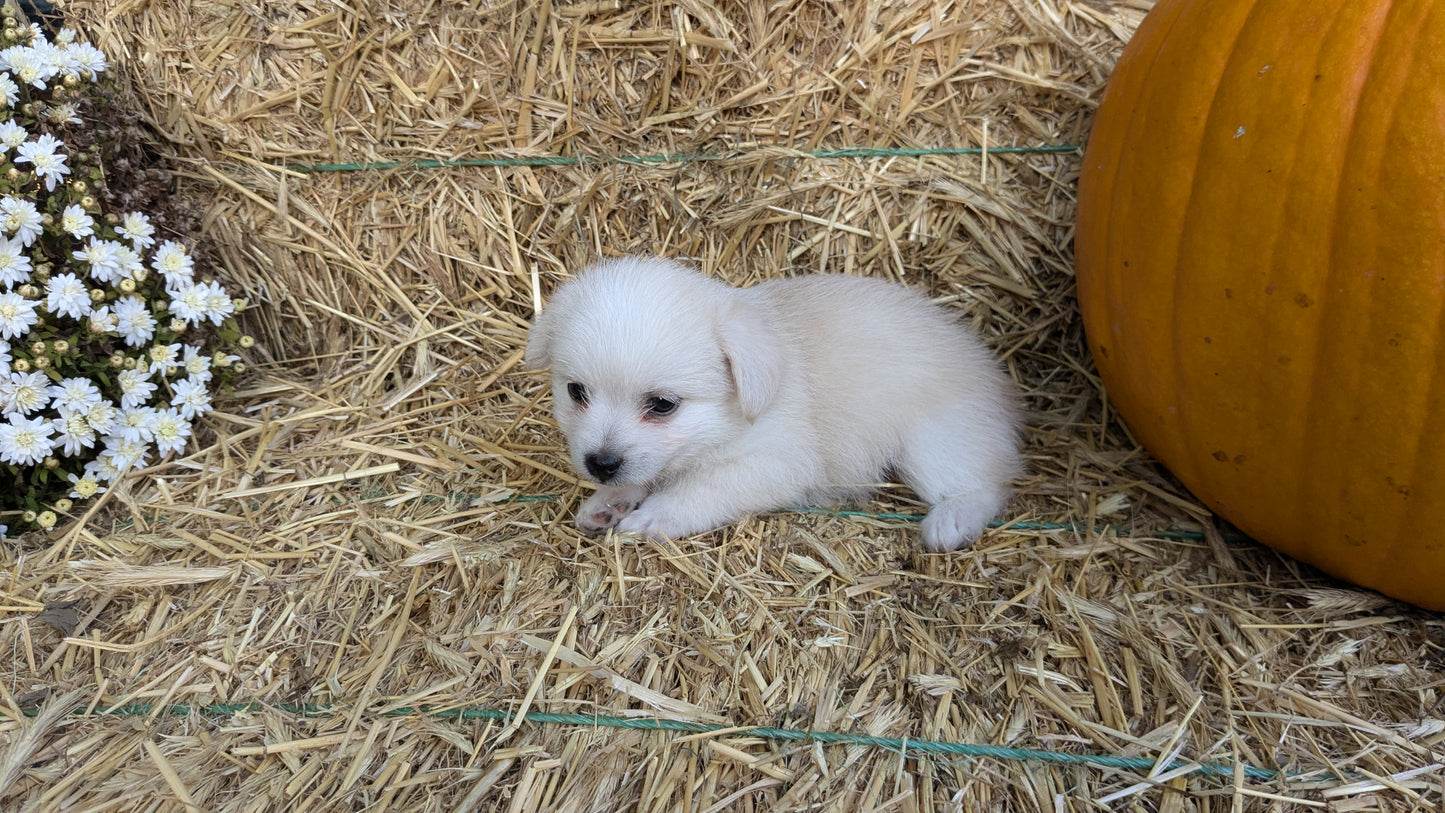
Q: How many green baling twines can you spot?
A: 3